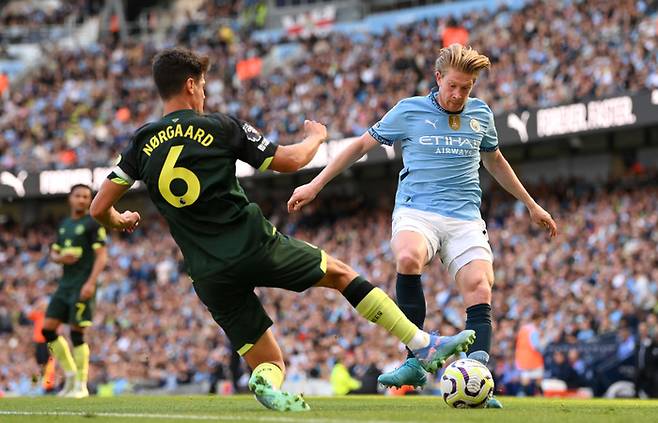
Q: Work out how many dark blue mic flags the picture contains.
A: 0